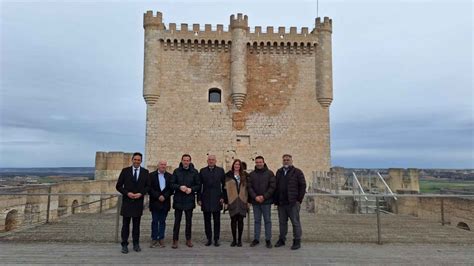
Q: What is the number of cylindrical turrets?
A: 3